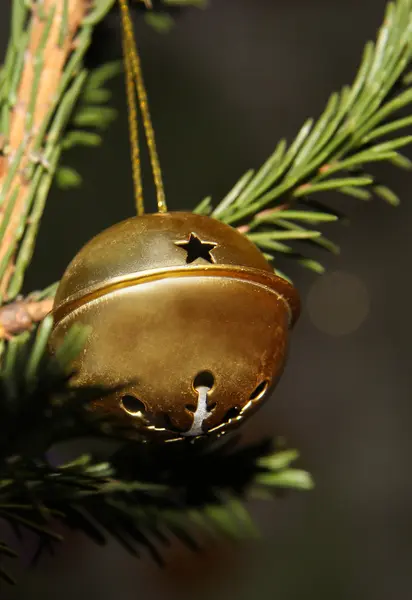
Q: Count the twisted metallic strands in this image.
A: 2